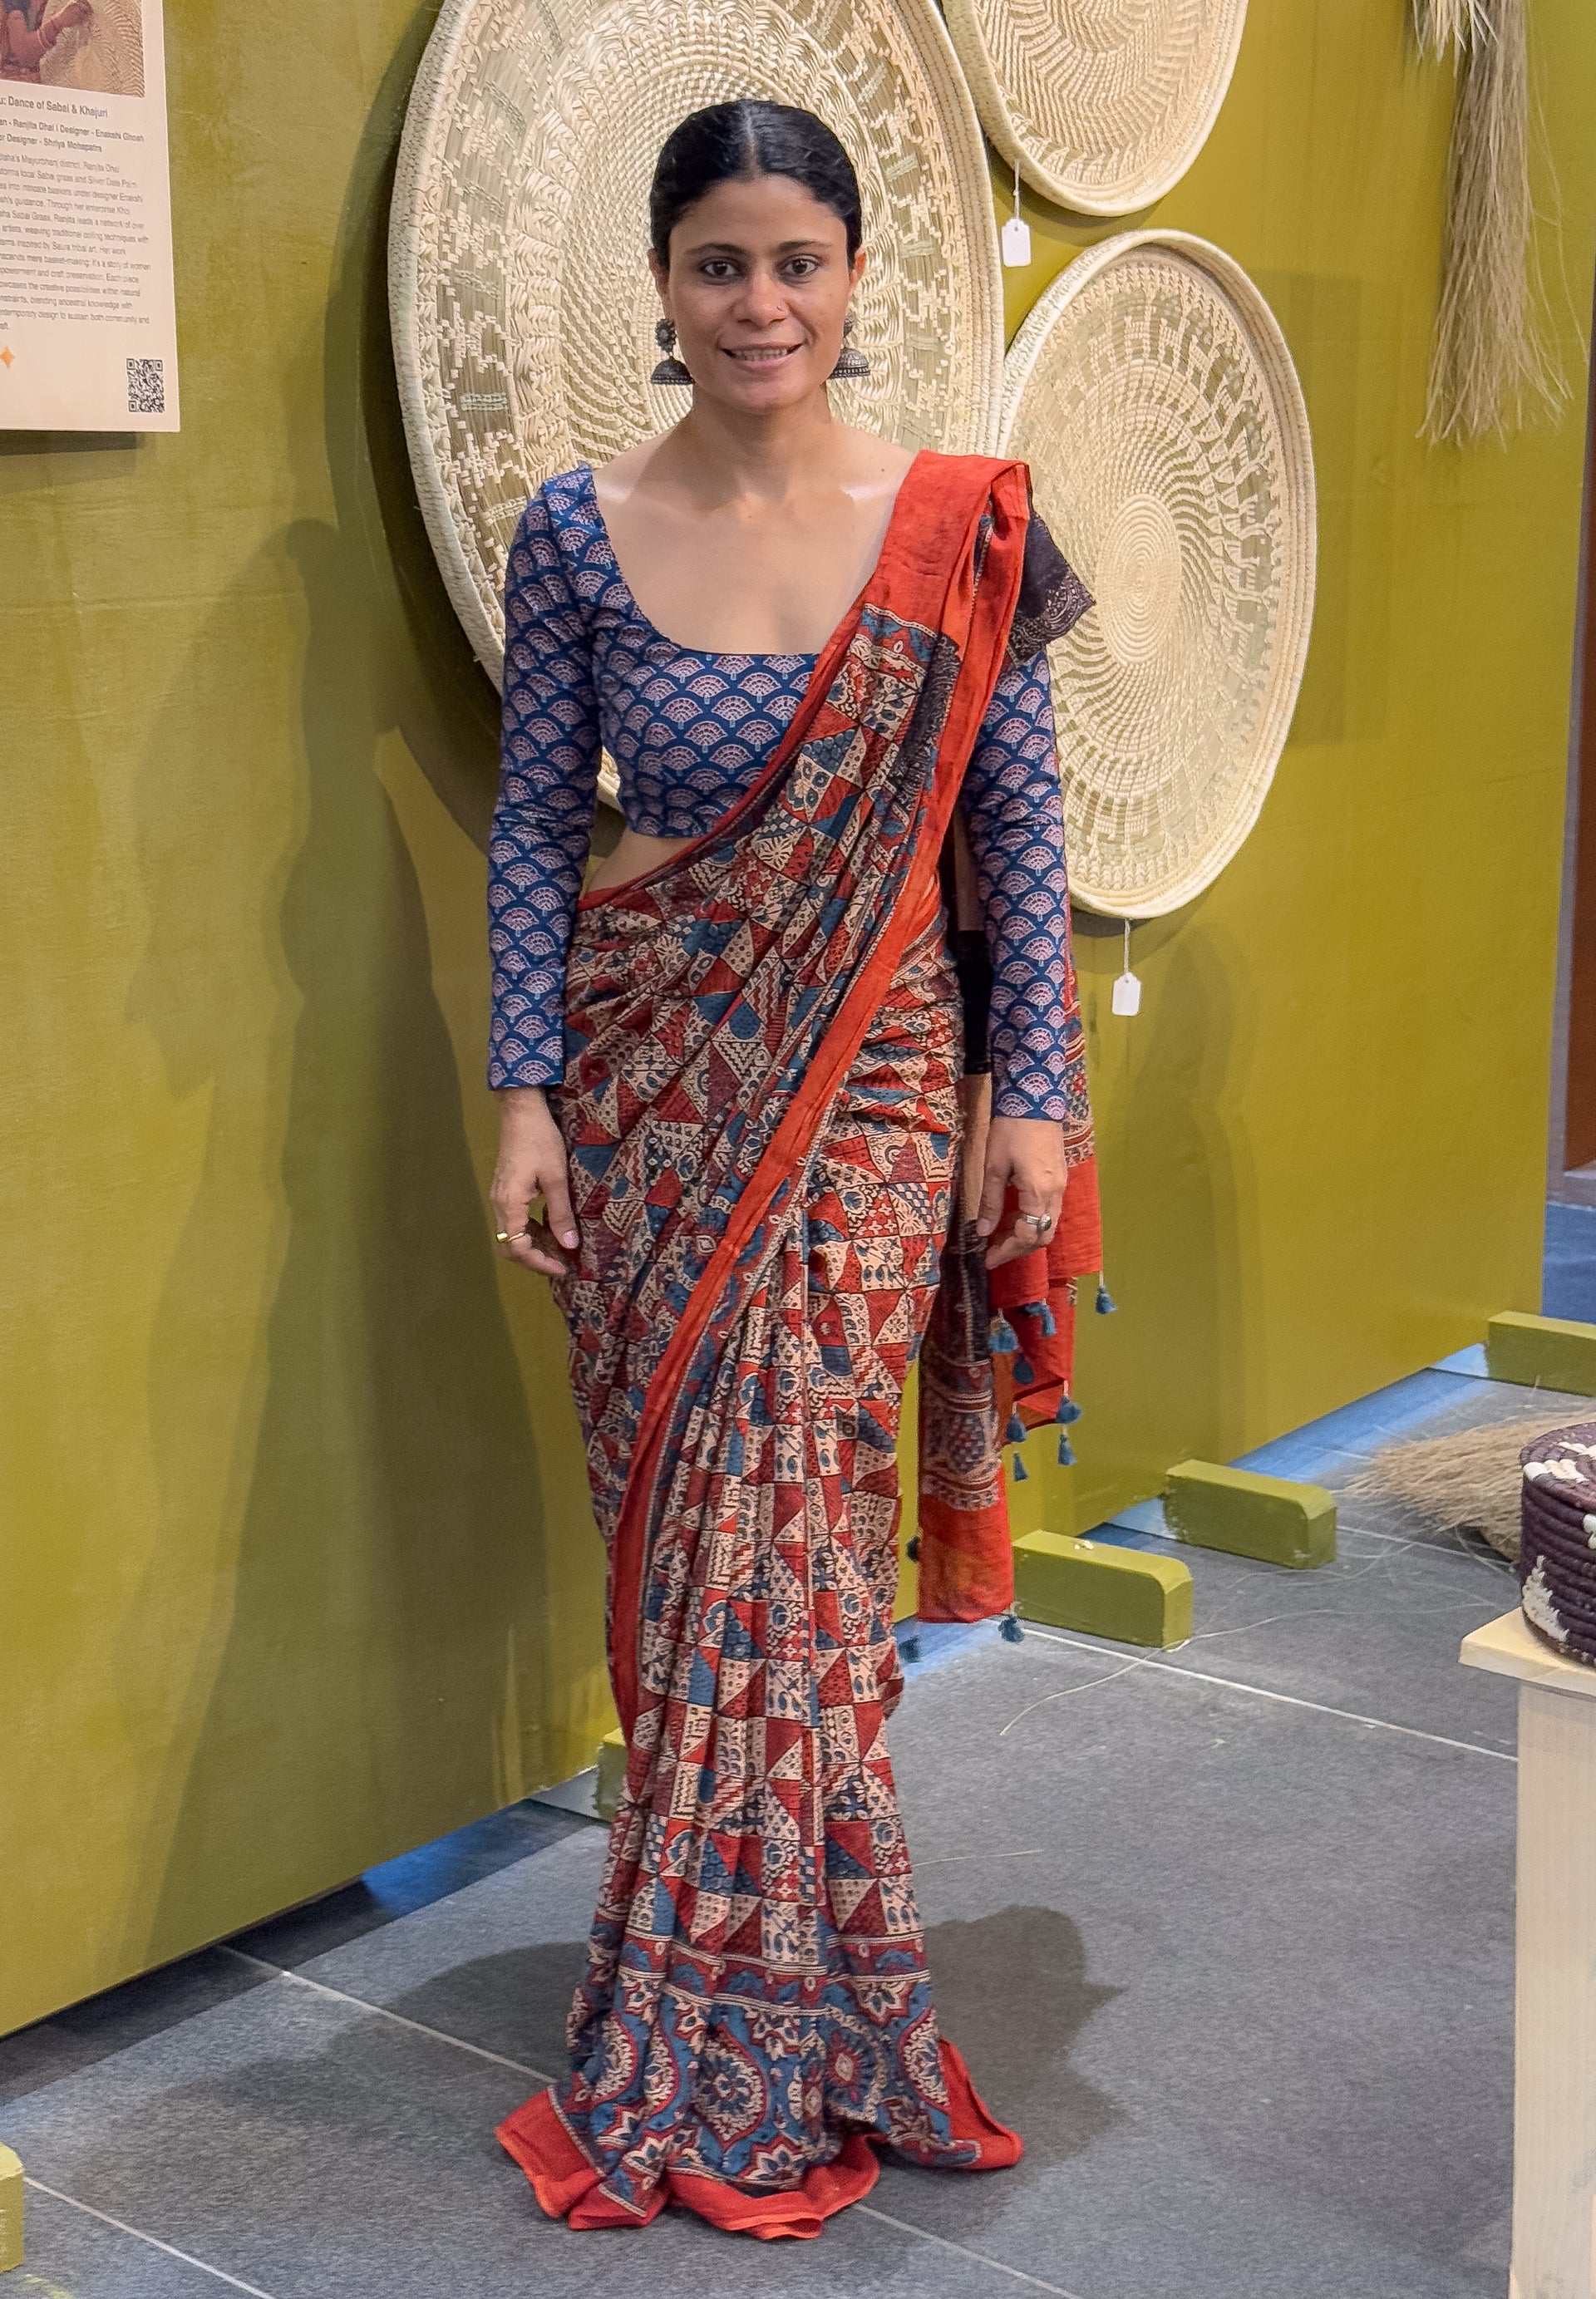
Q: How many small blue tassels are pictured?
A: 11